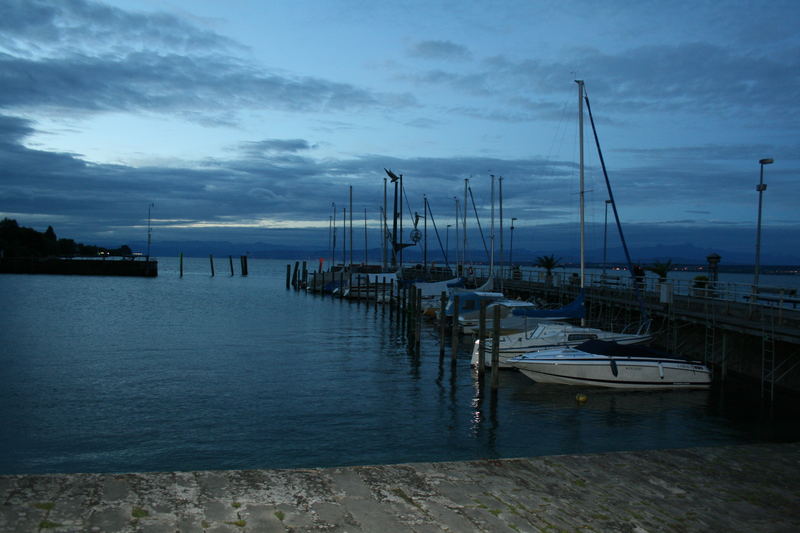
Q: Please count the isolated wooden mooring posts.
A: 4